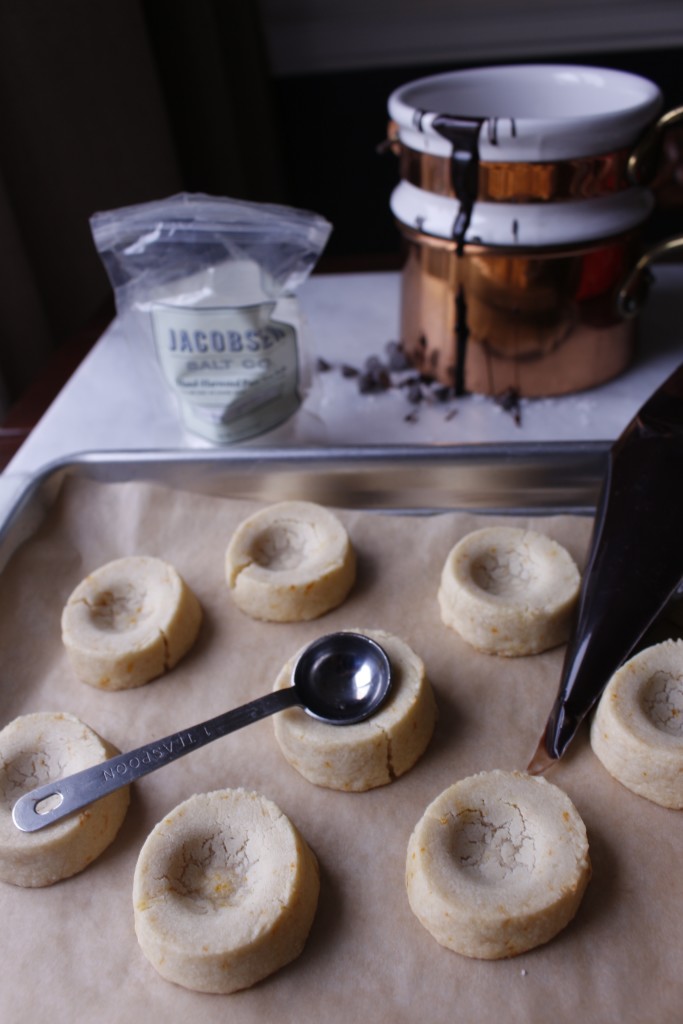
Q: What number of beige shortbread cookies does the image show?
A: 8